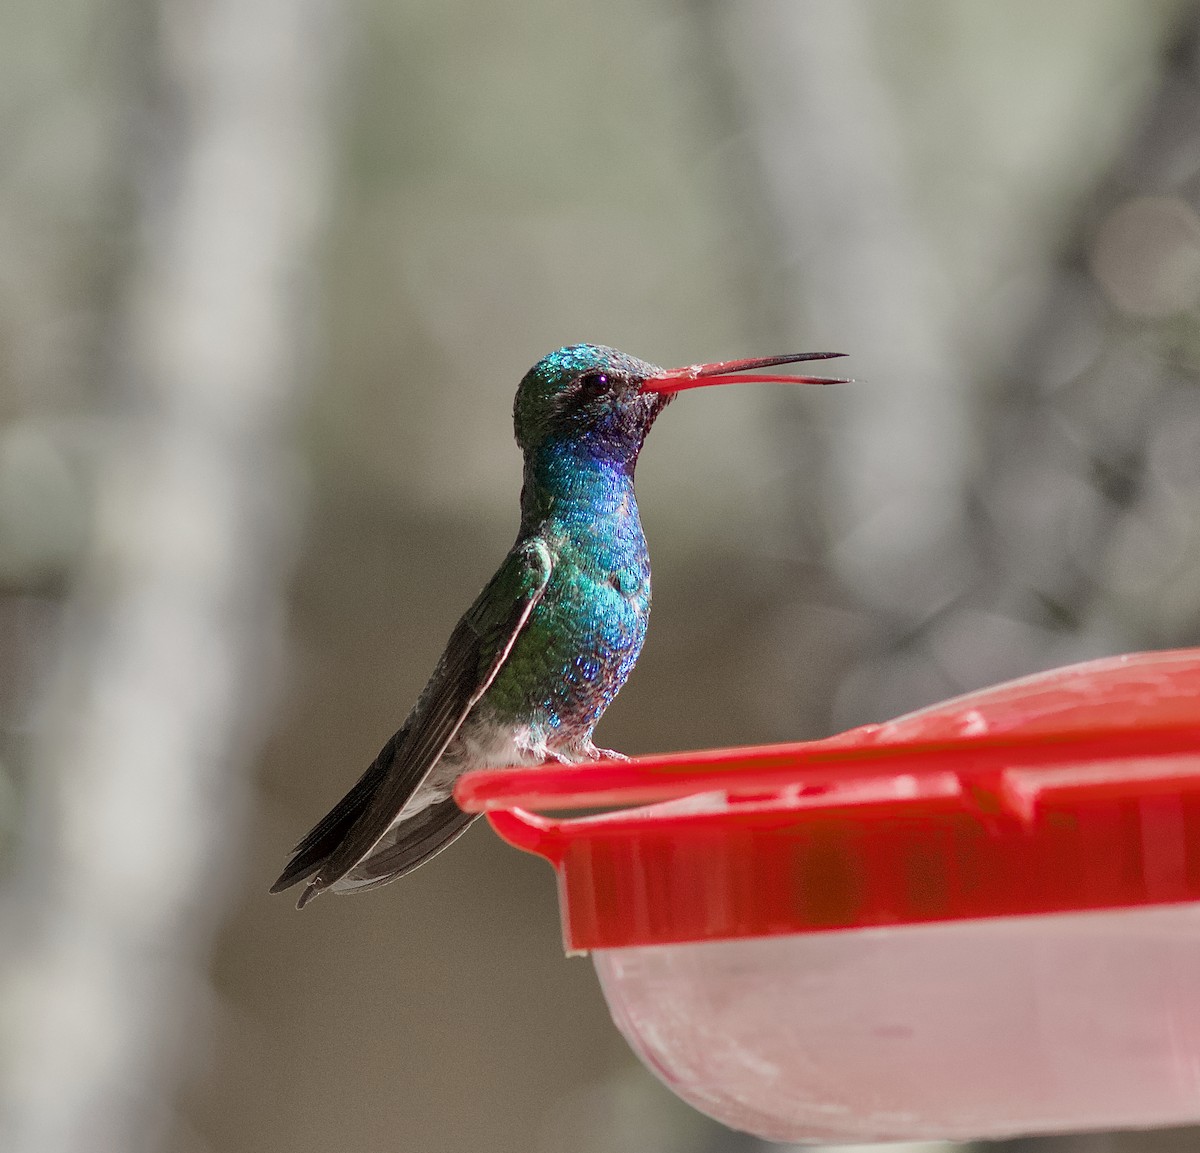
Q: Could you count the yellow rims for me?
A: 0